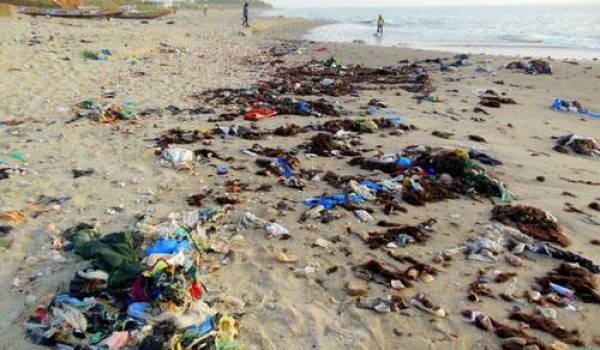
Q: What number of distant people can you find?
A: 2